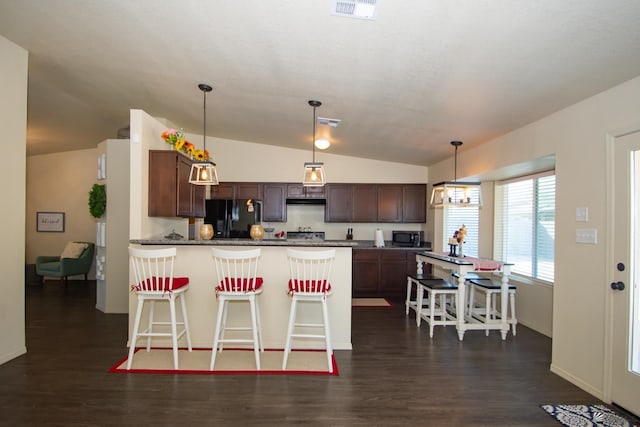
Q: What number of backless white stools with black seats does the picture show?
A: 4